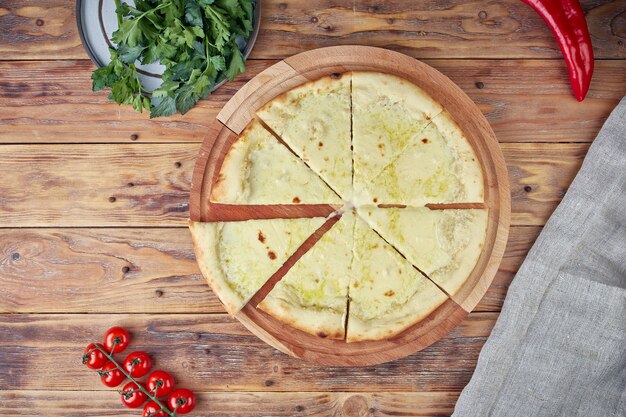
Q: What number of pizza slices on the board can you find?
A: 8